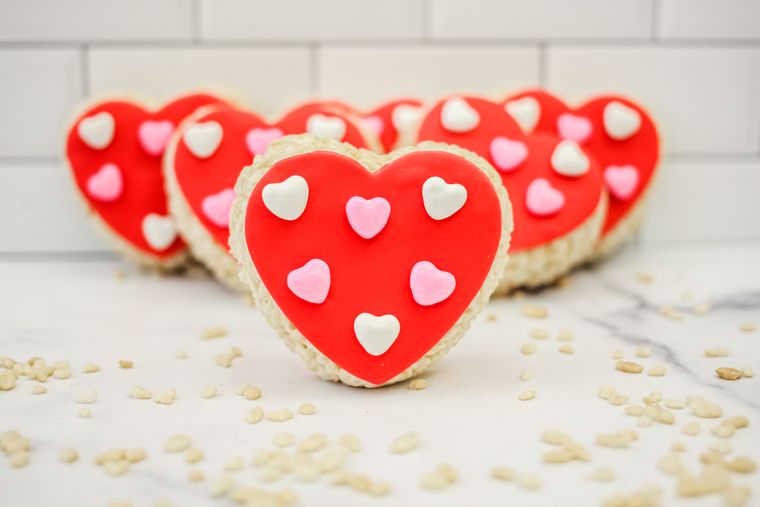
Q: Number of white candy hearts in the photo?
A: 12